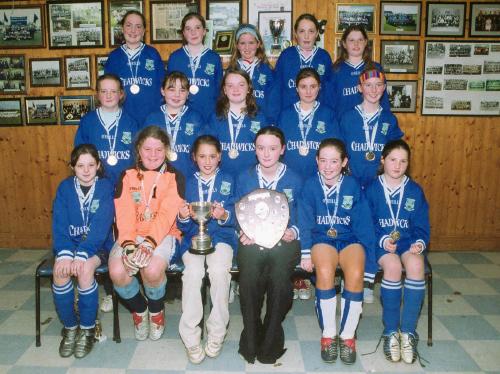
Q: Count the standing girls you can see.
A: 10